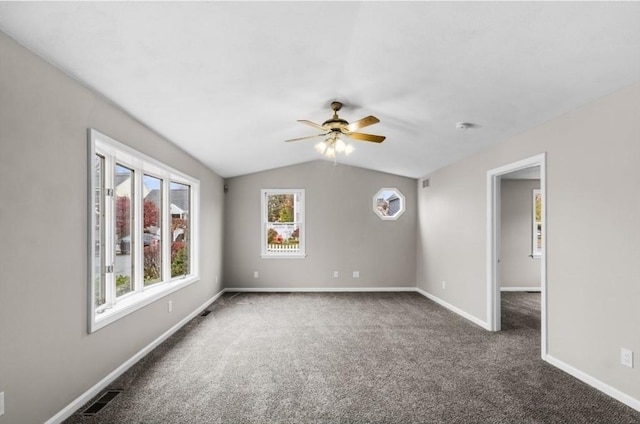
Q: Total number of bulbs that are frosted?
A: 4